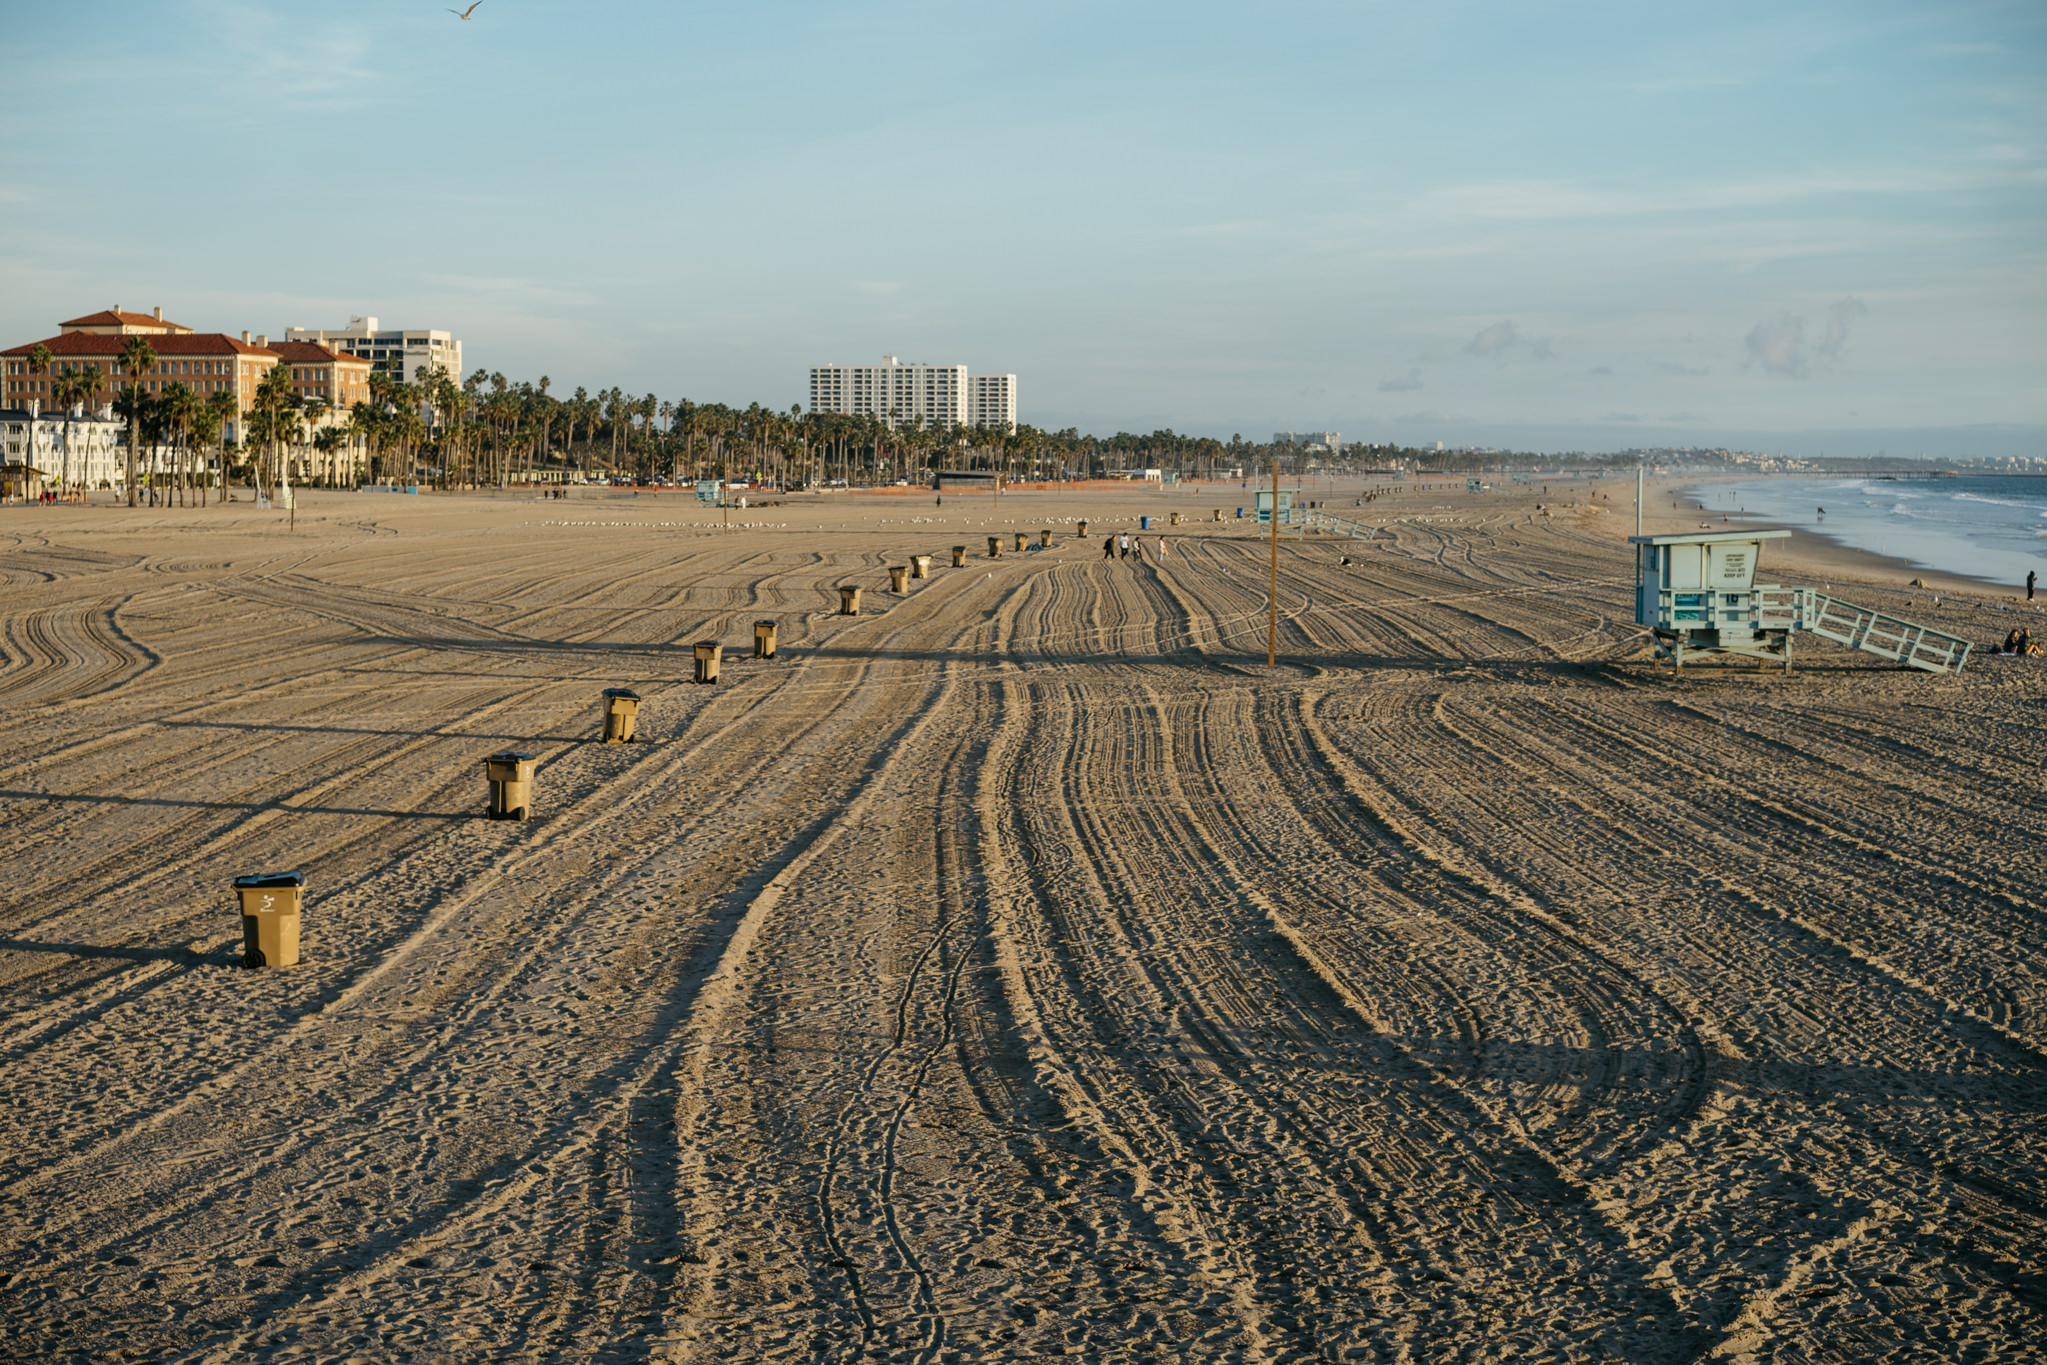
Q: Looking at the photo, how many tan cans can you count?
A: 15